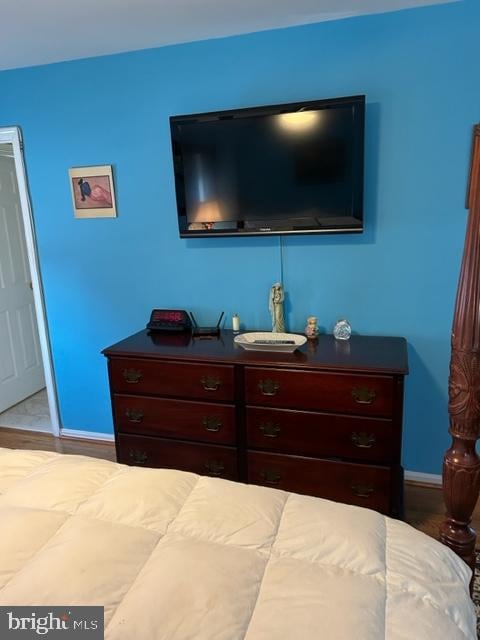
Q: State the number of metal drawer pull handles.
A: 12